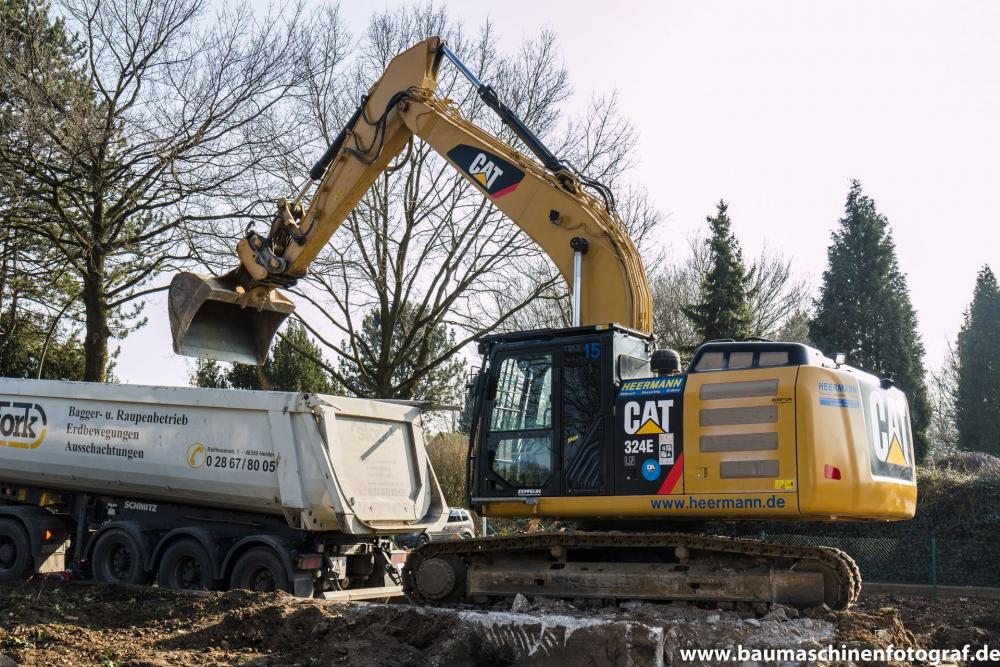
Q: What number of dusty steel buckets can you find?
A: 1